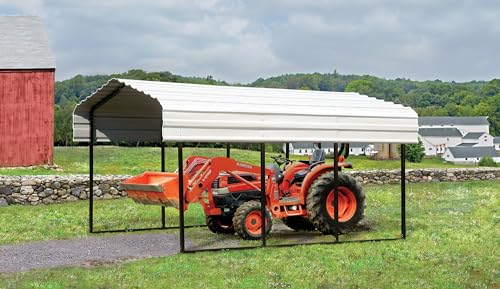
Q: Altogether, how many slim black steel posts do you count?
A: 8